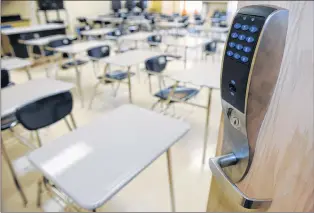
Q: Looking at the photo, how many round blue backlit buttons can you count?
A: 12